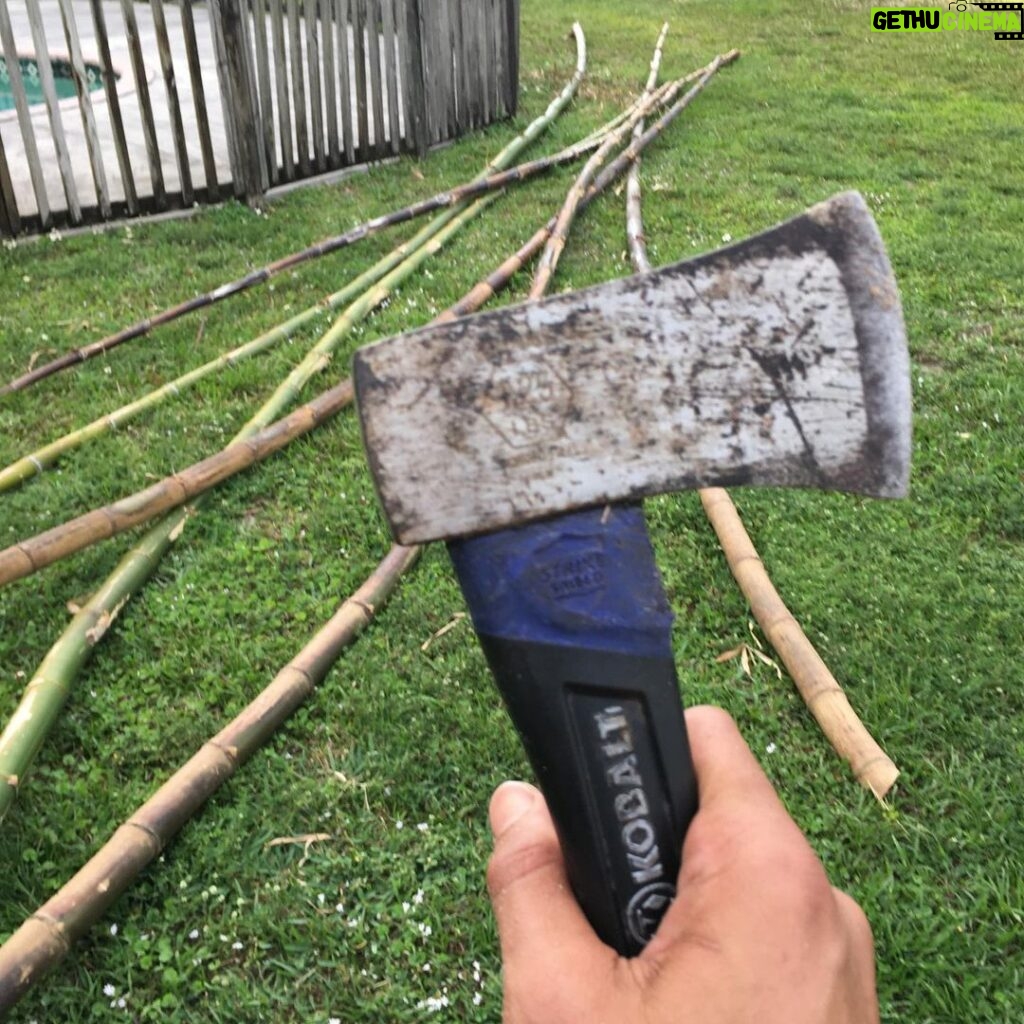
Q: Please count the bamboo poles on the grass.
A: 6